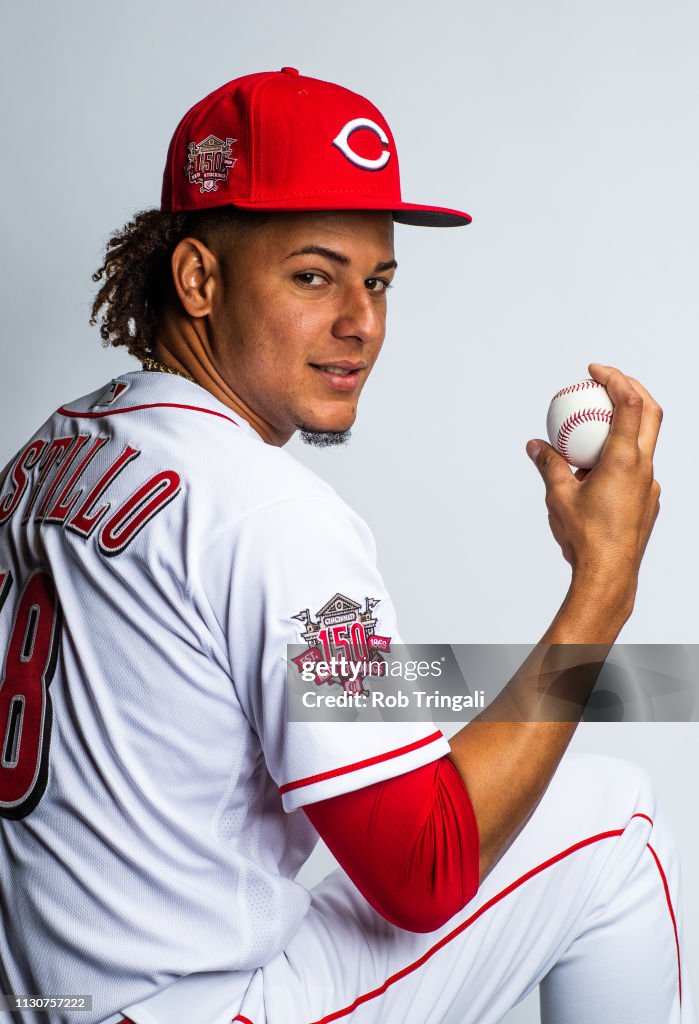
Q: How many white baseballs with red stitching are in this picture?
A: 1